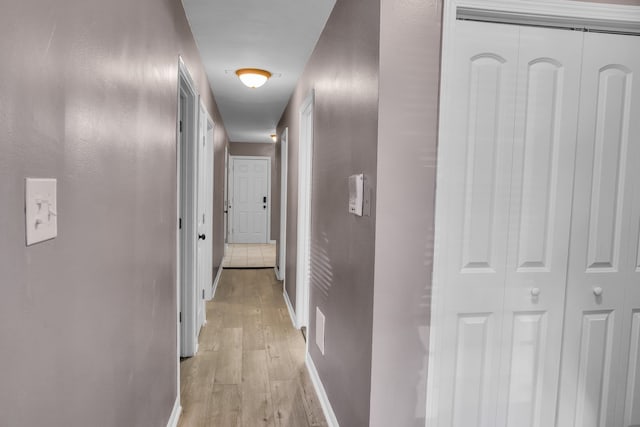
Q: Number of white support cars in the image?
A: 0